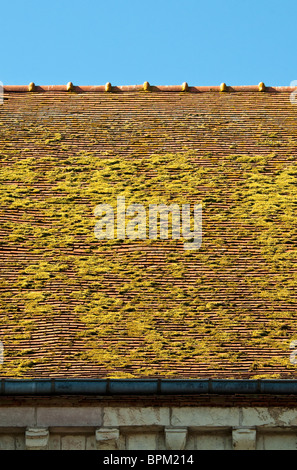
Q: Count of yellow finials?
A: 7